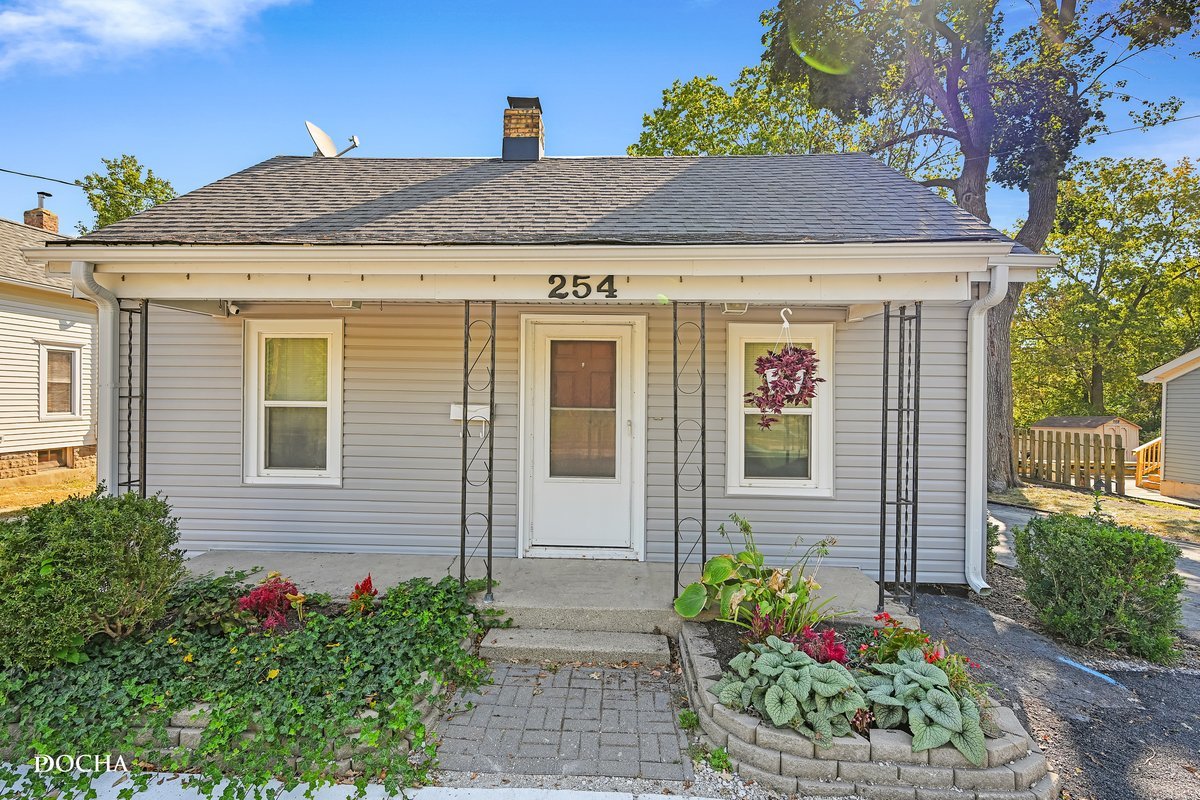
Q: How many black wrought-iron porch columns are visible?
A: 4